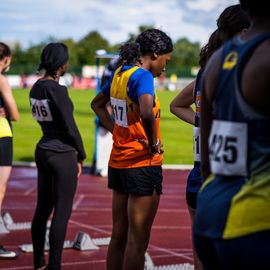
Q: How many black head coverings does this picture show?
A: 1